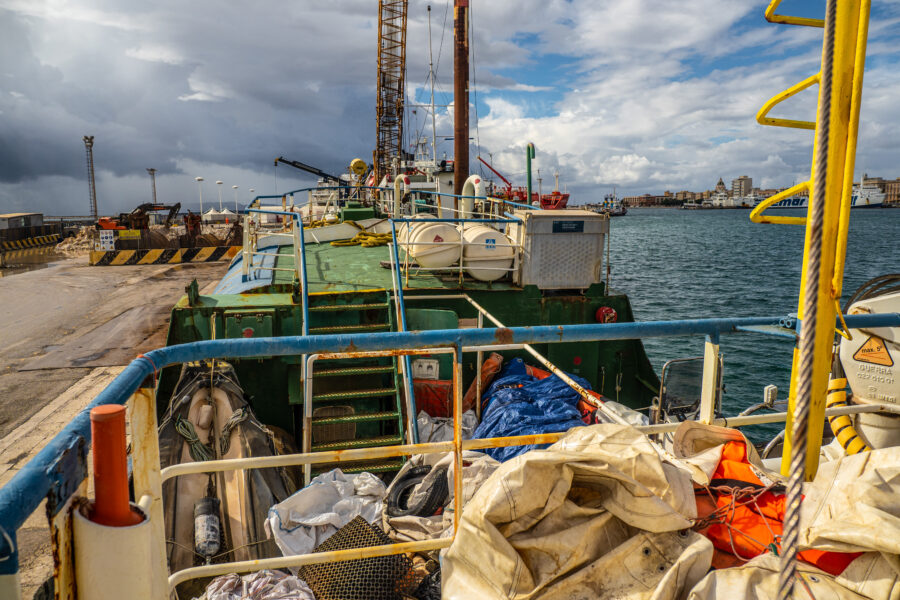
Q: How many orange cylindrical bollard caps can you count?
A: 1